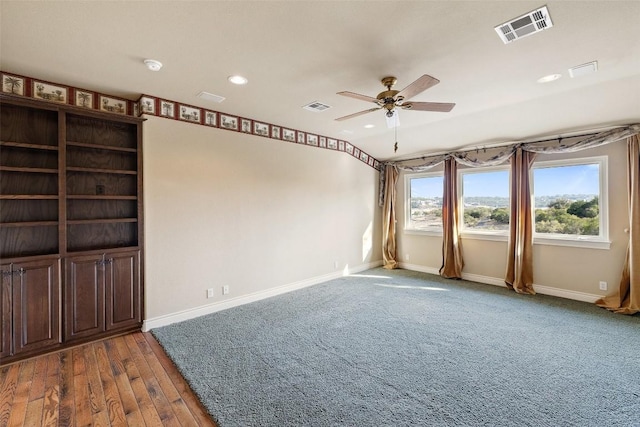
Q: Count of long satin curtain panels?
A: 4